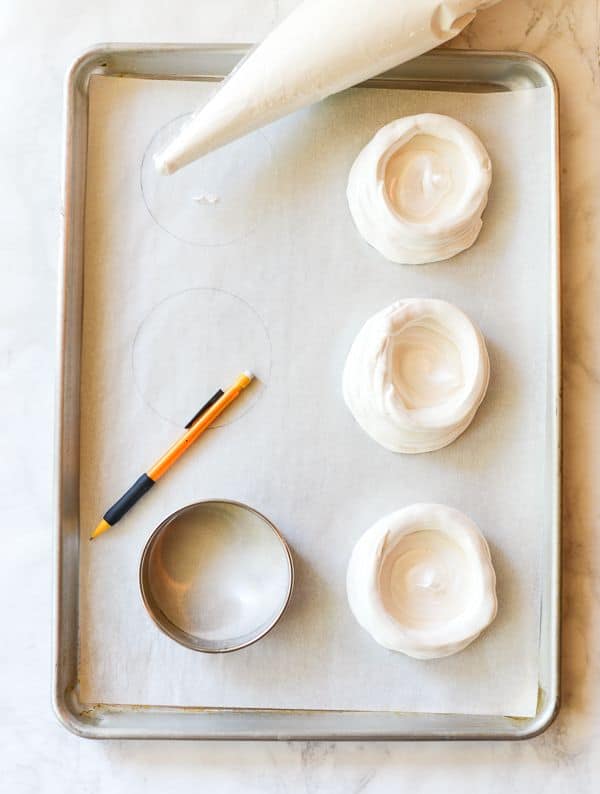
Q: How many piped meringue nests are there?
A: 3